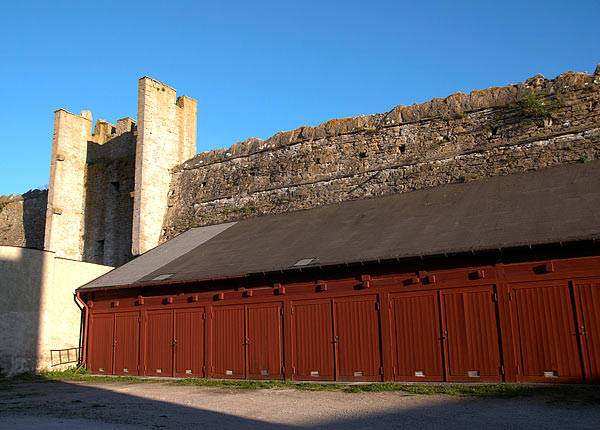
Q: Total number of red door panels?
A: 12